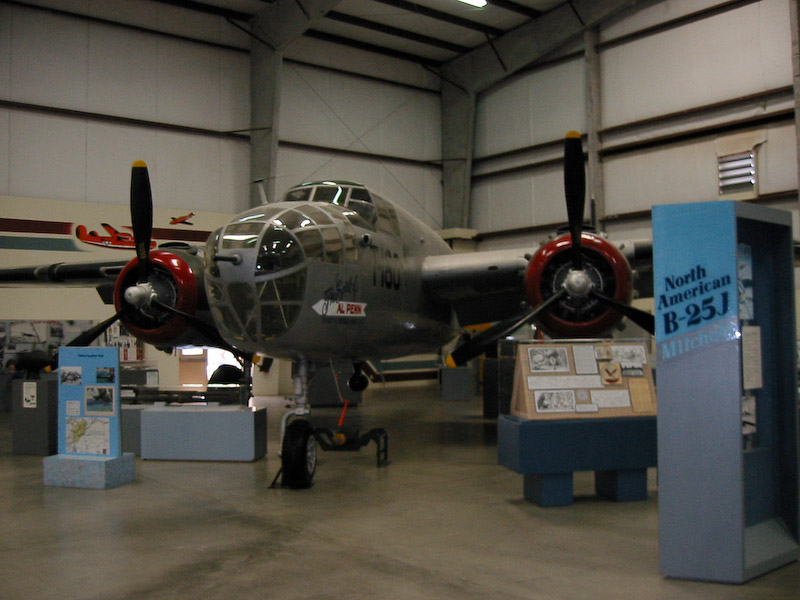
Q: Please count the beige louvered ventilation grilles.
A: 1